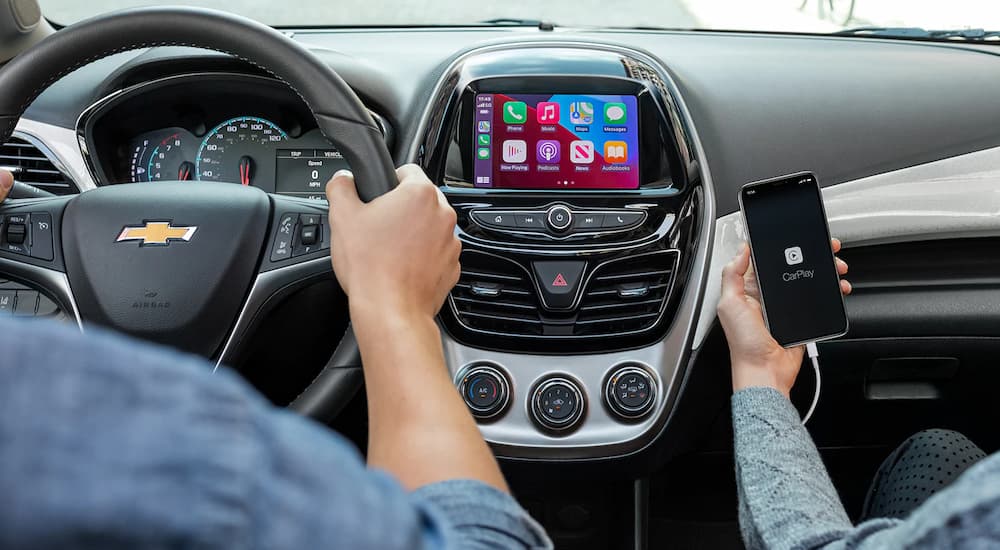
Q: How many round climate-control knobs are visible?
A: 3